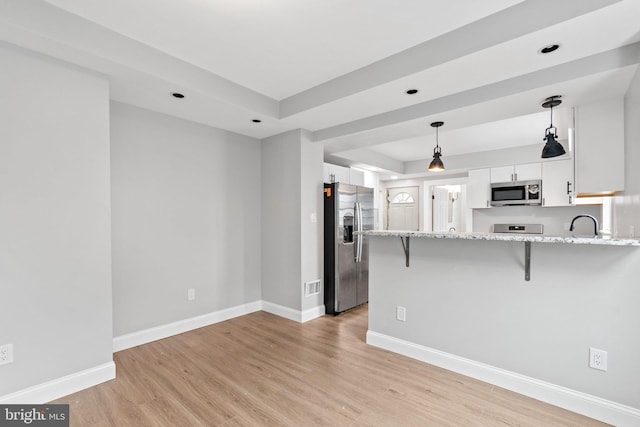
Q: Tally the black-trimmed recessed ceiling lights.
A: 4